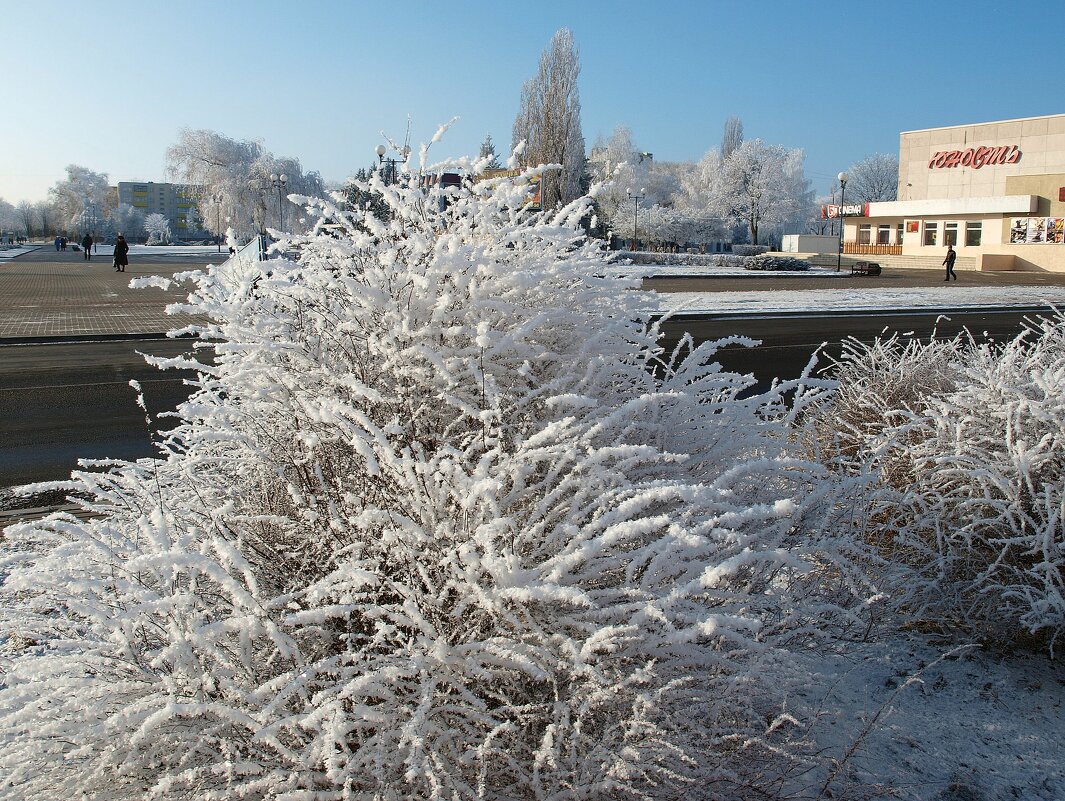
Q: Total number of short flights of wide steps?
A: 1